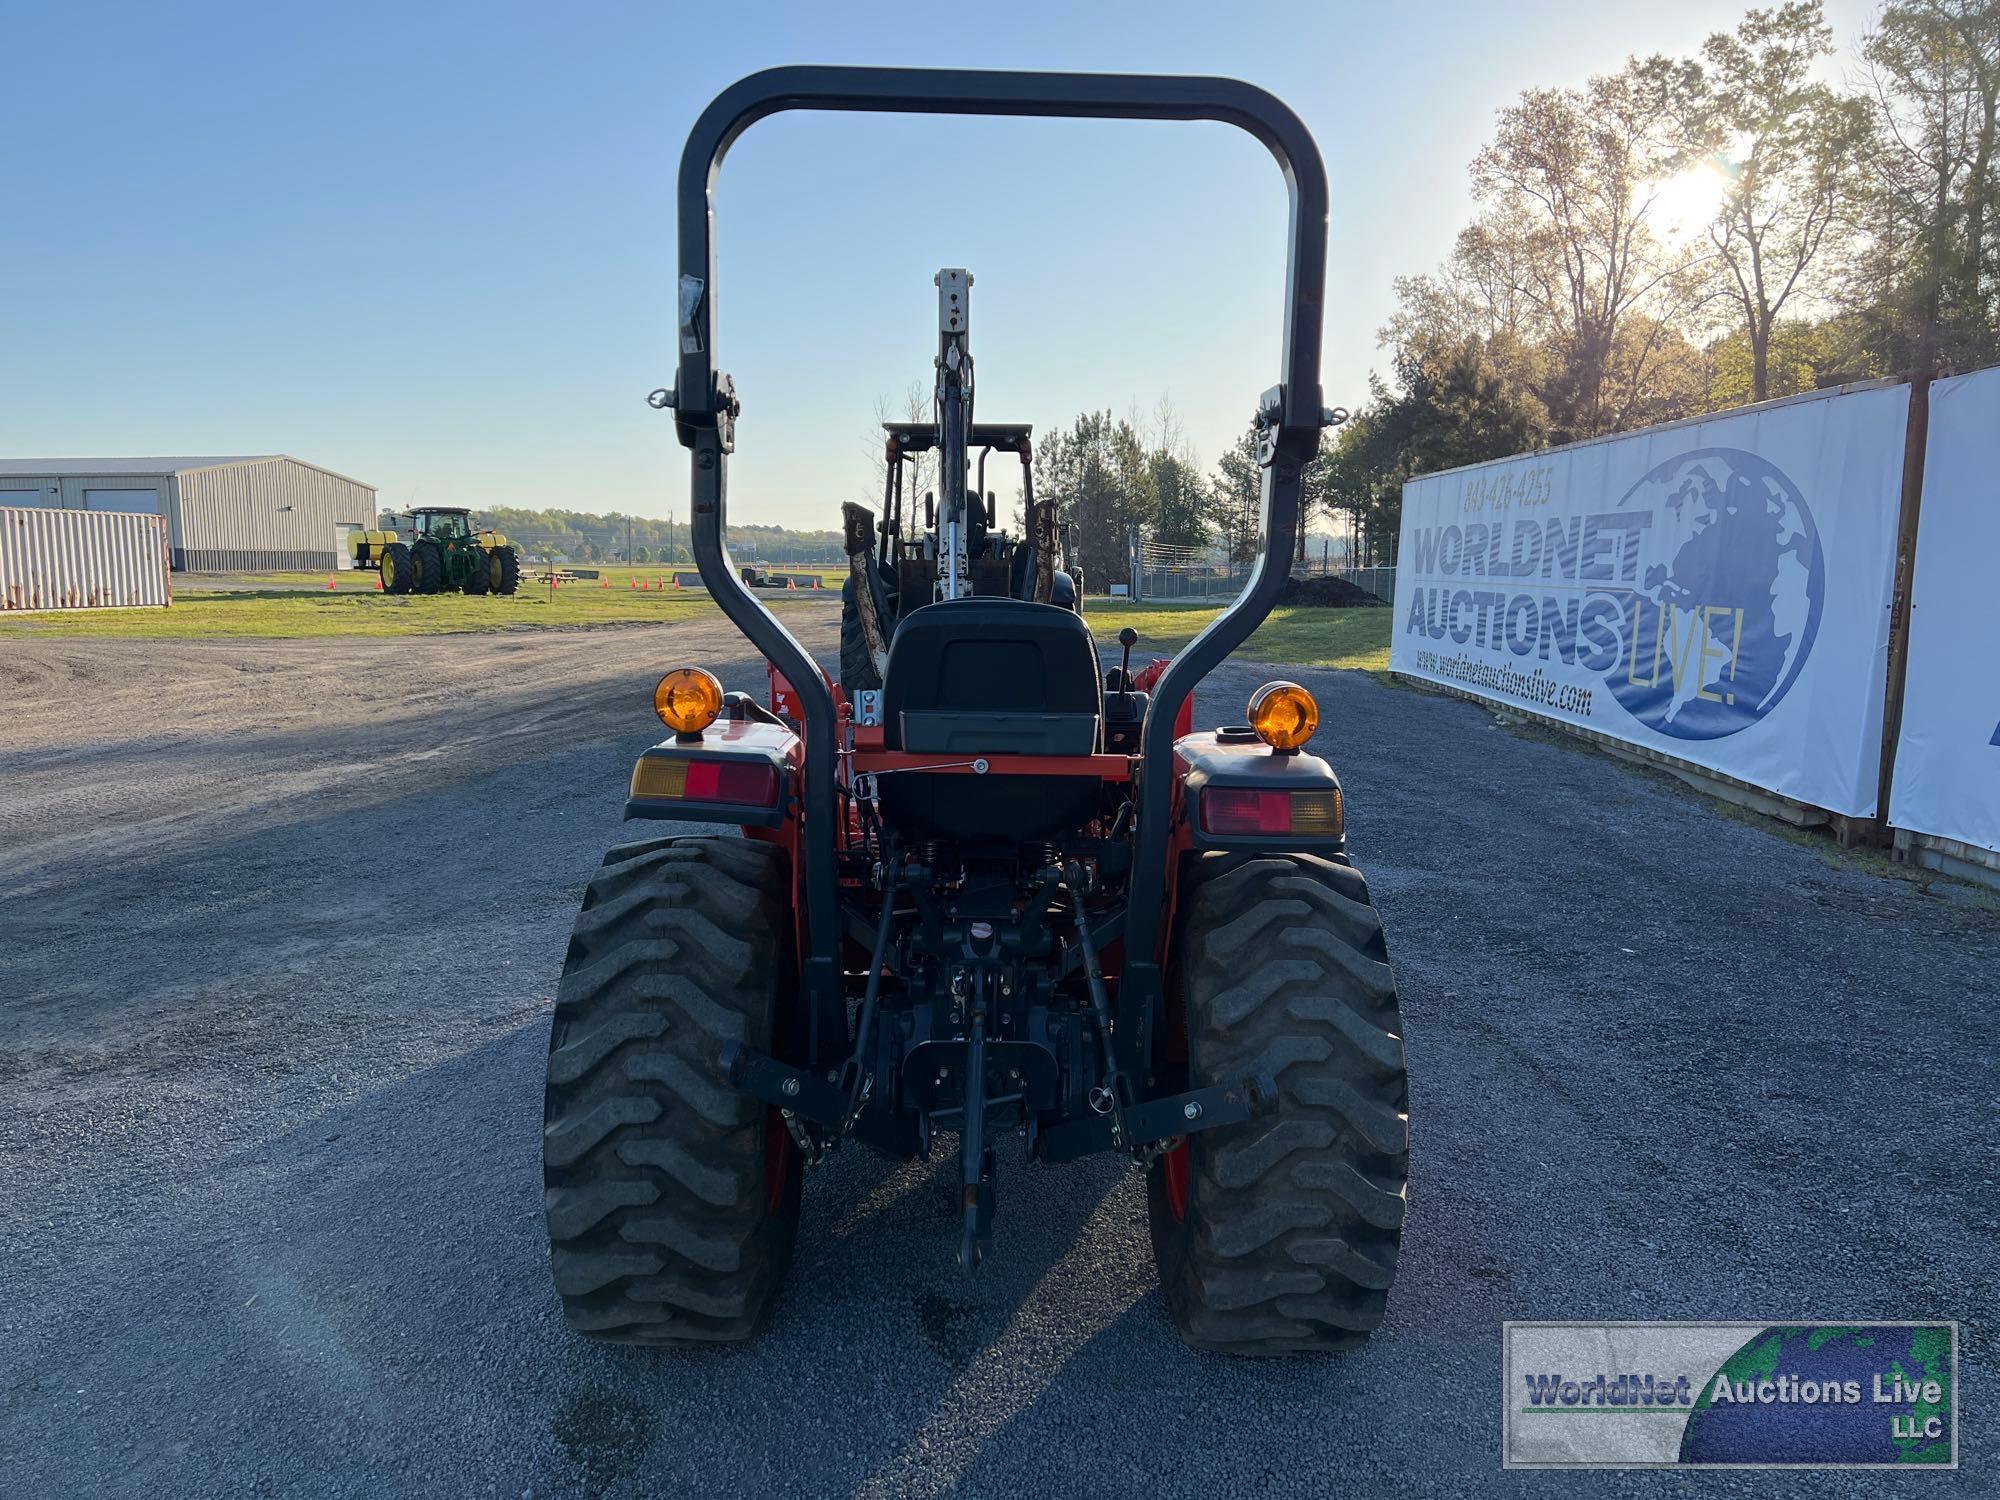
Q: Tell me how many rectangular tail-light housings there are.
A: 2